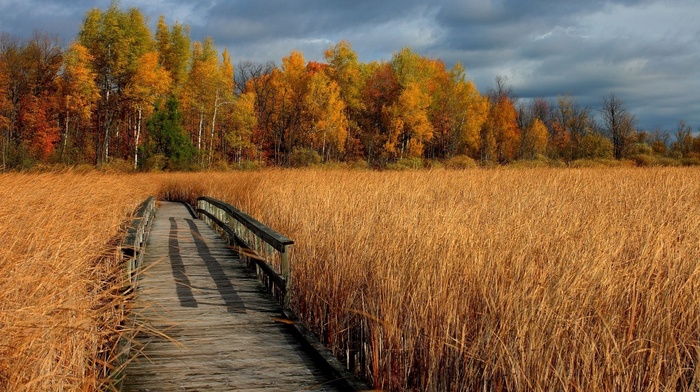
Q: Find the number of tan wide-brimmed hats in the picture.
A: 0